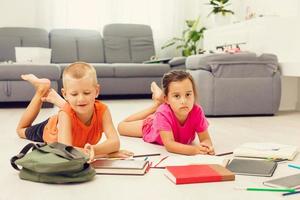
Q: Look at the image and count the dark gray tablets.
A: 1